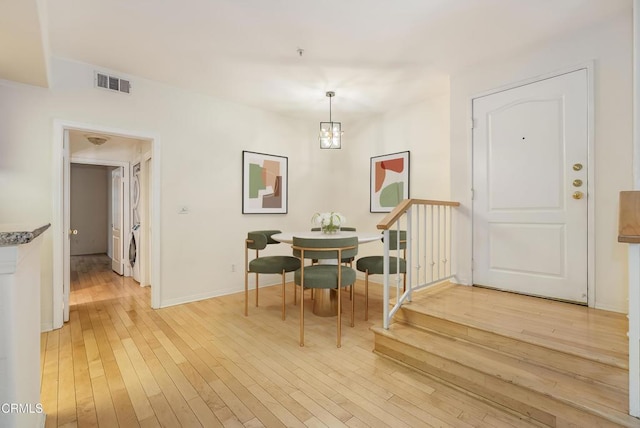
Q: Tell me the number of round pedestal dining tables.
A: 1